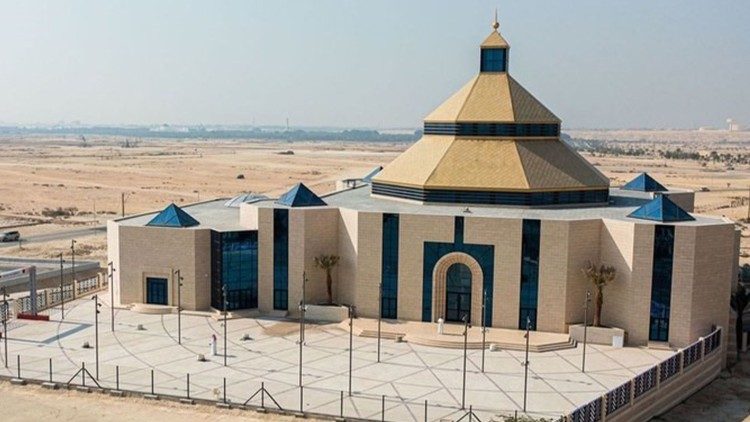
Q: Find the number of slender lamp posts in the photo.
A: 15